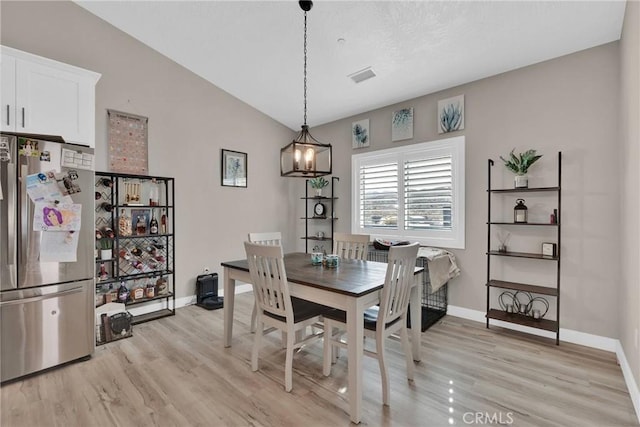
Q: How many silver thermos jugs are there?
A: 0